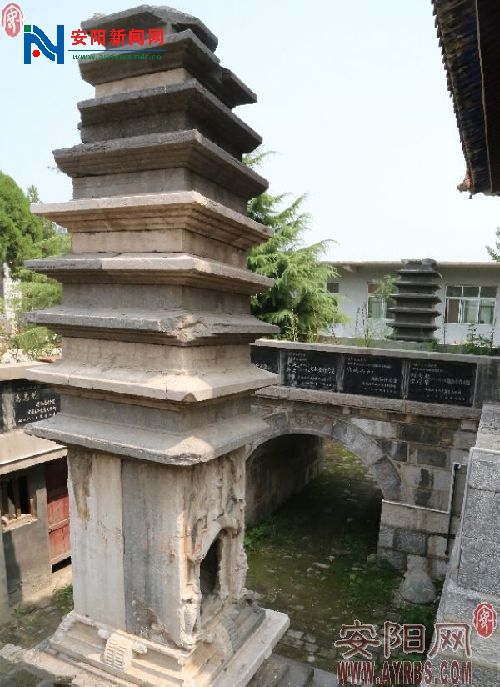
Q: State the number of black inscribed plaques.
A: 5